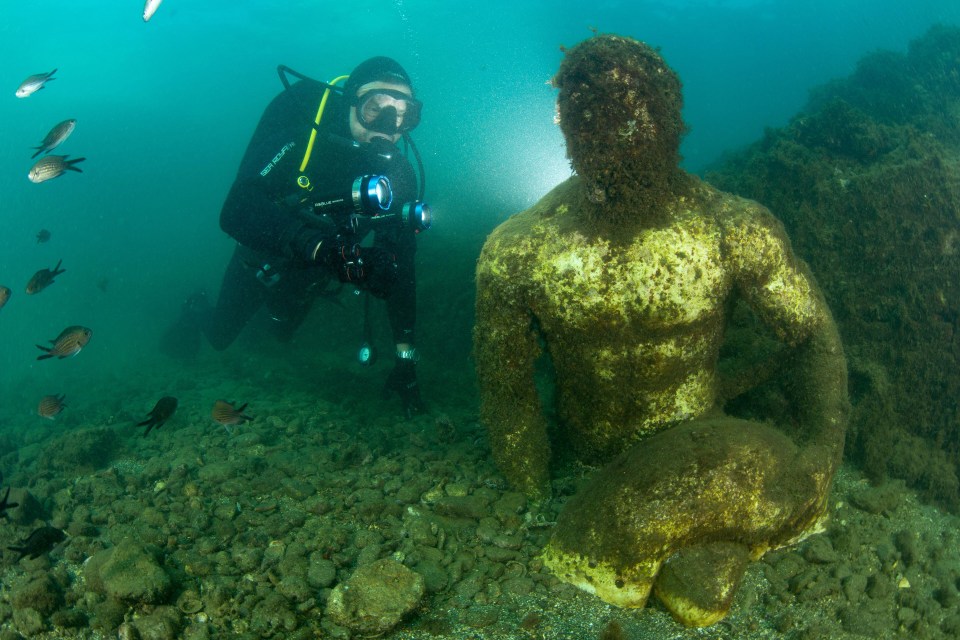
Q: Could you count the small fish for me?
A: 13